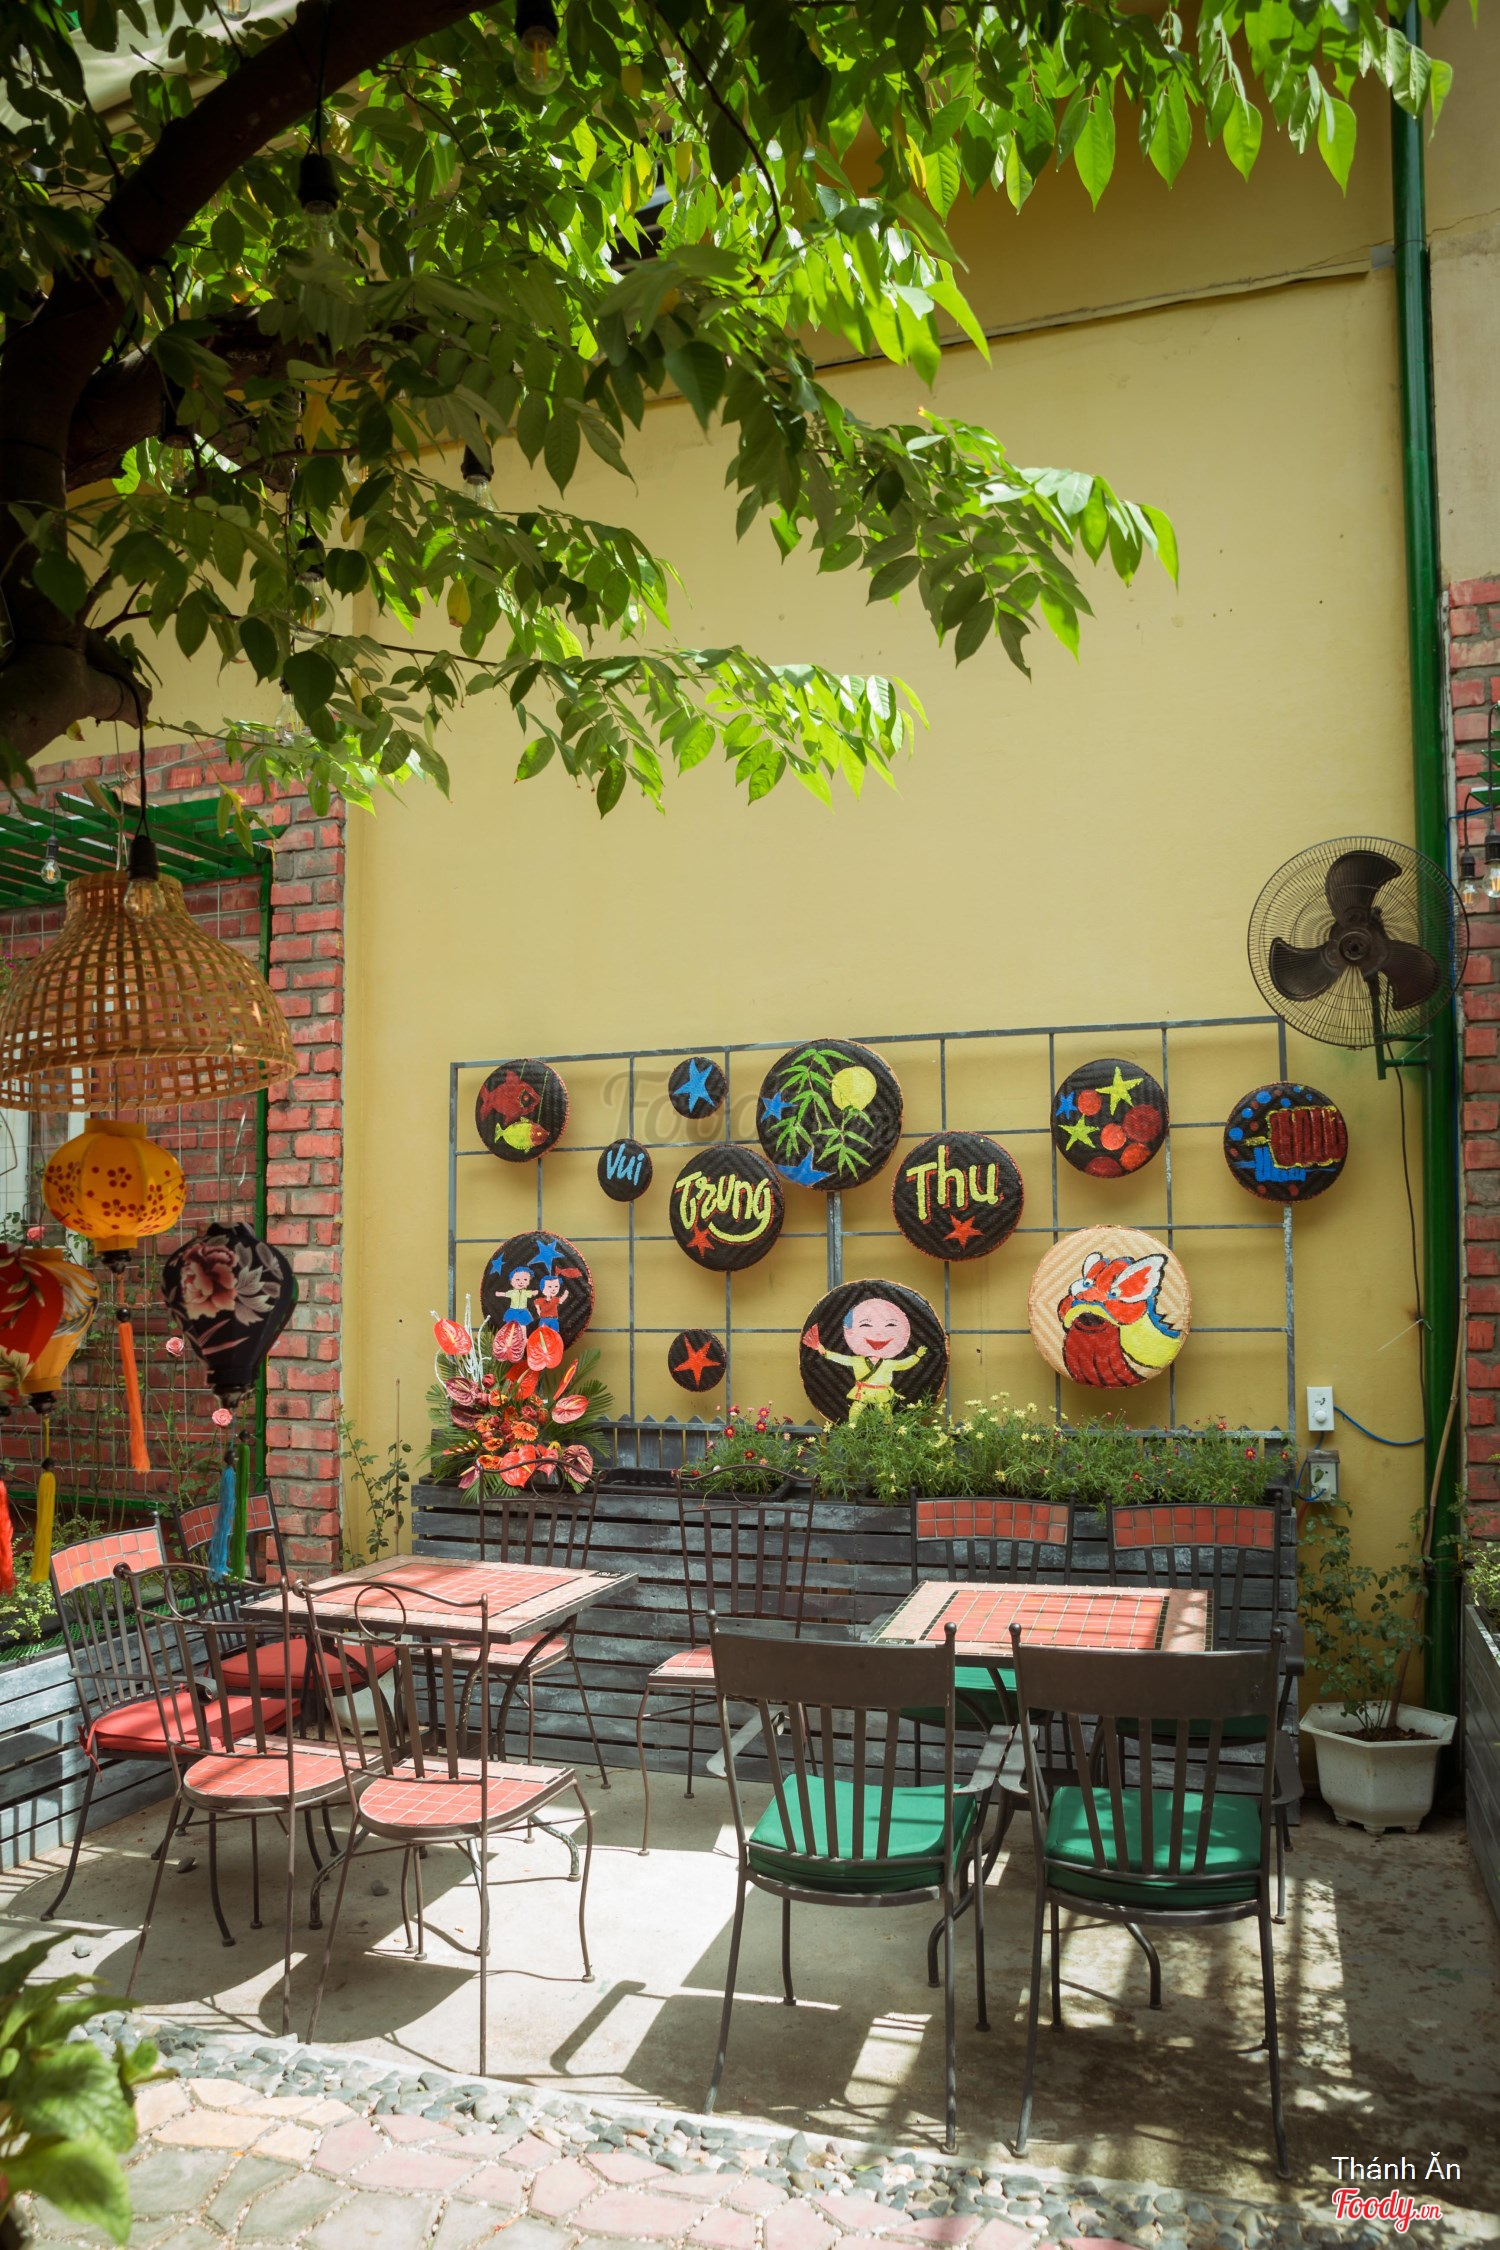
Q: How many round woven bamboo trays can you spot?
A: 12